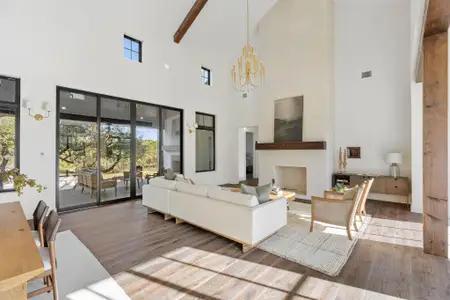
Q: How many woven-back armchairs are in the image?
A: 2